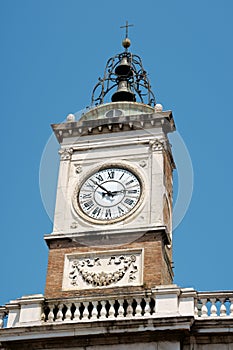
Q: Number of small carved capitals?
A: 2